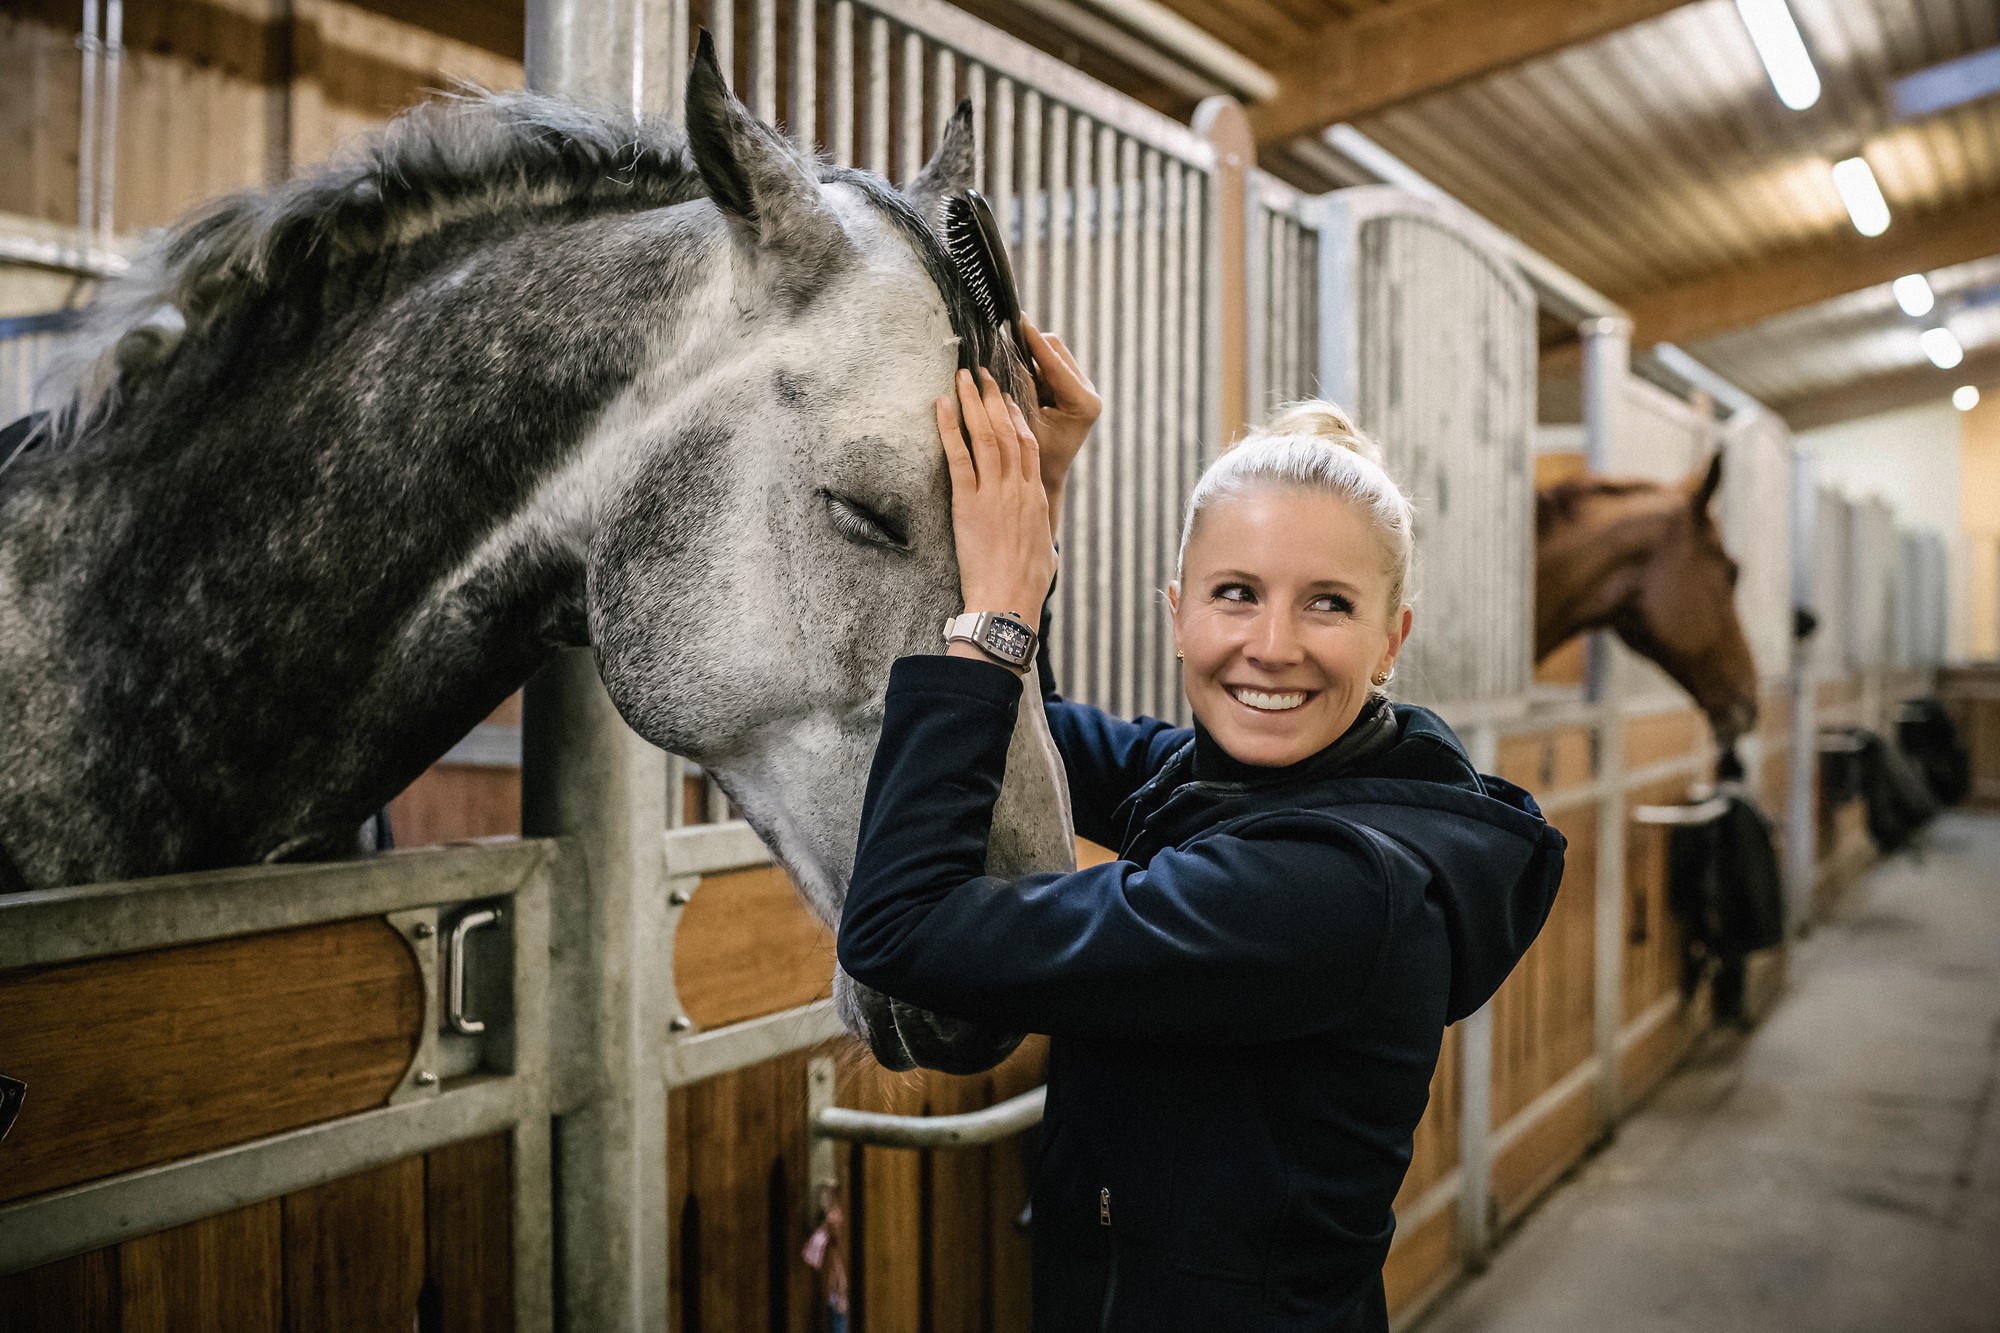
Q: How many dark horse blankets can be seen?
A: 3